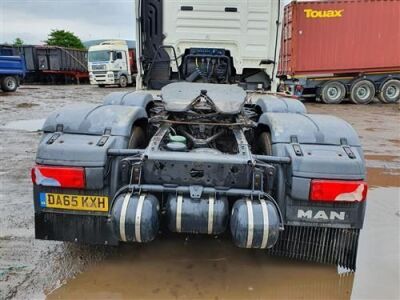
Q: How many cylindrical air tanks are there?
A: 3